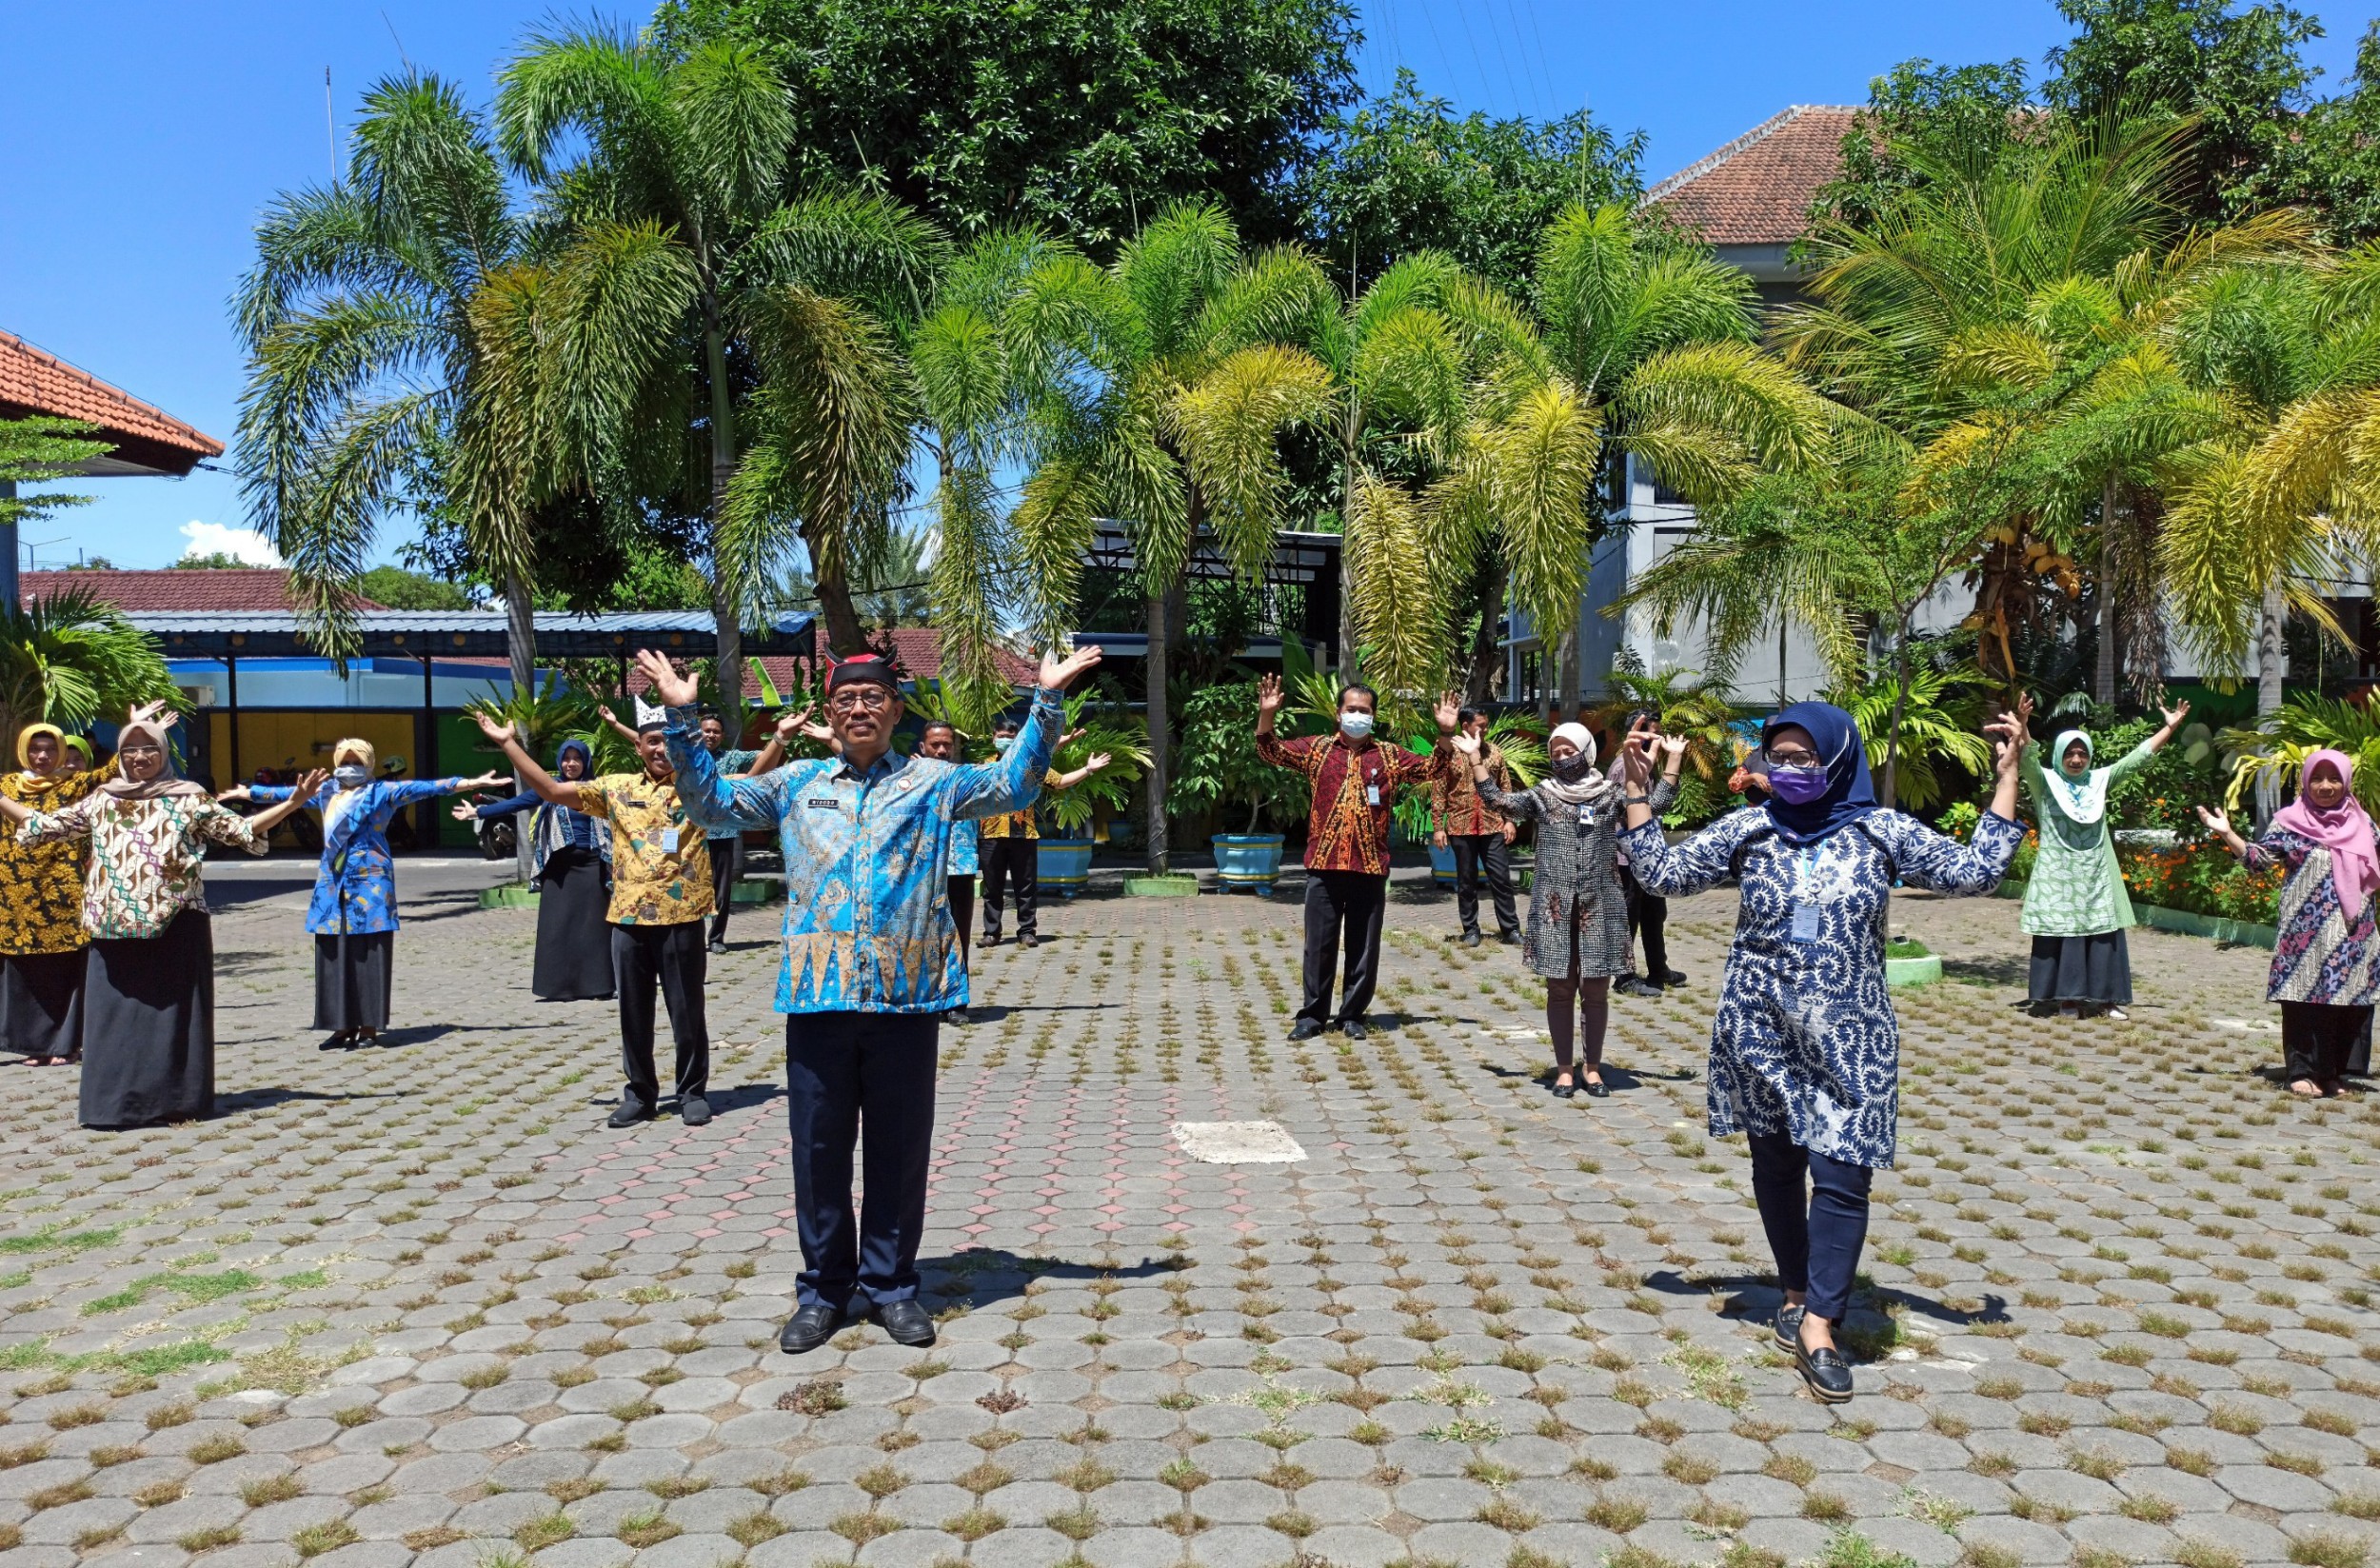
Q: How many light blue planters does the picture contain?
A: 3